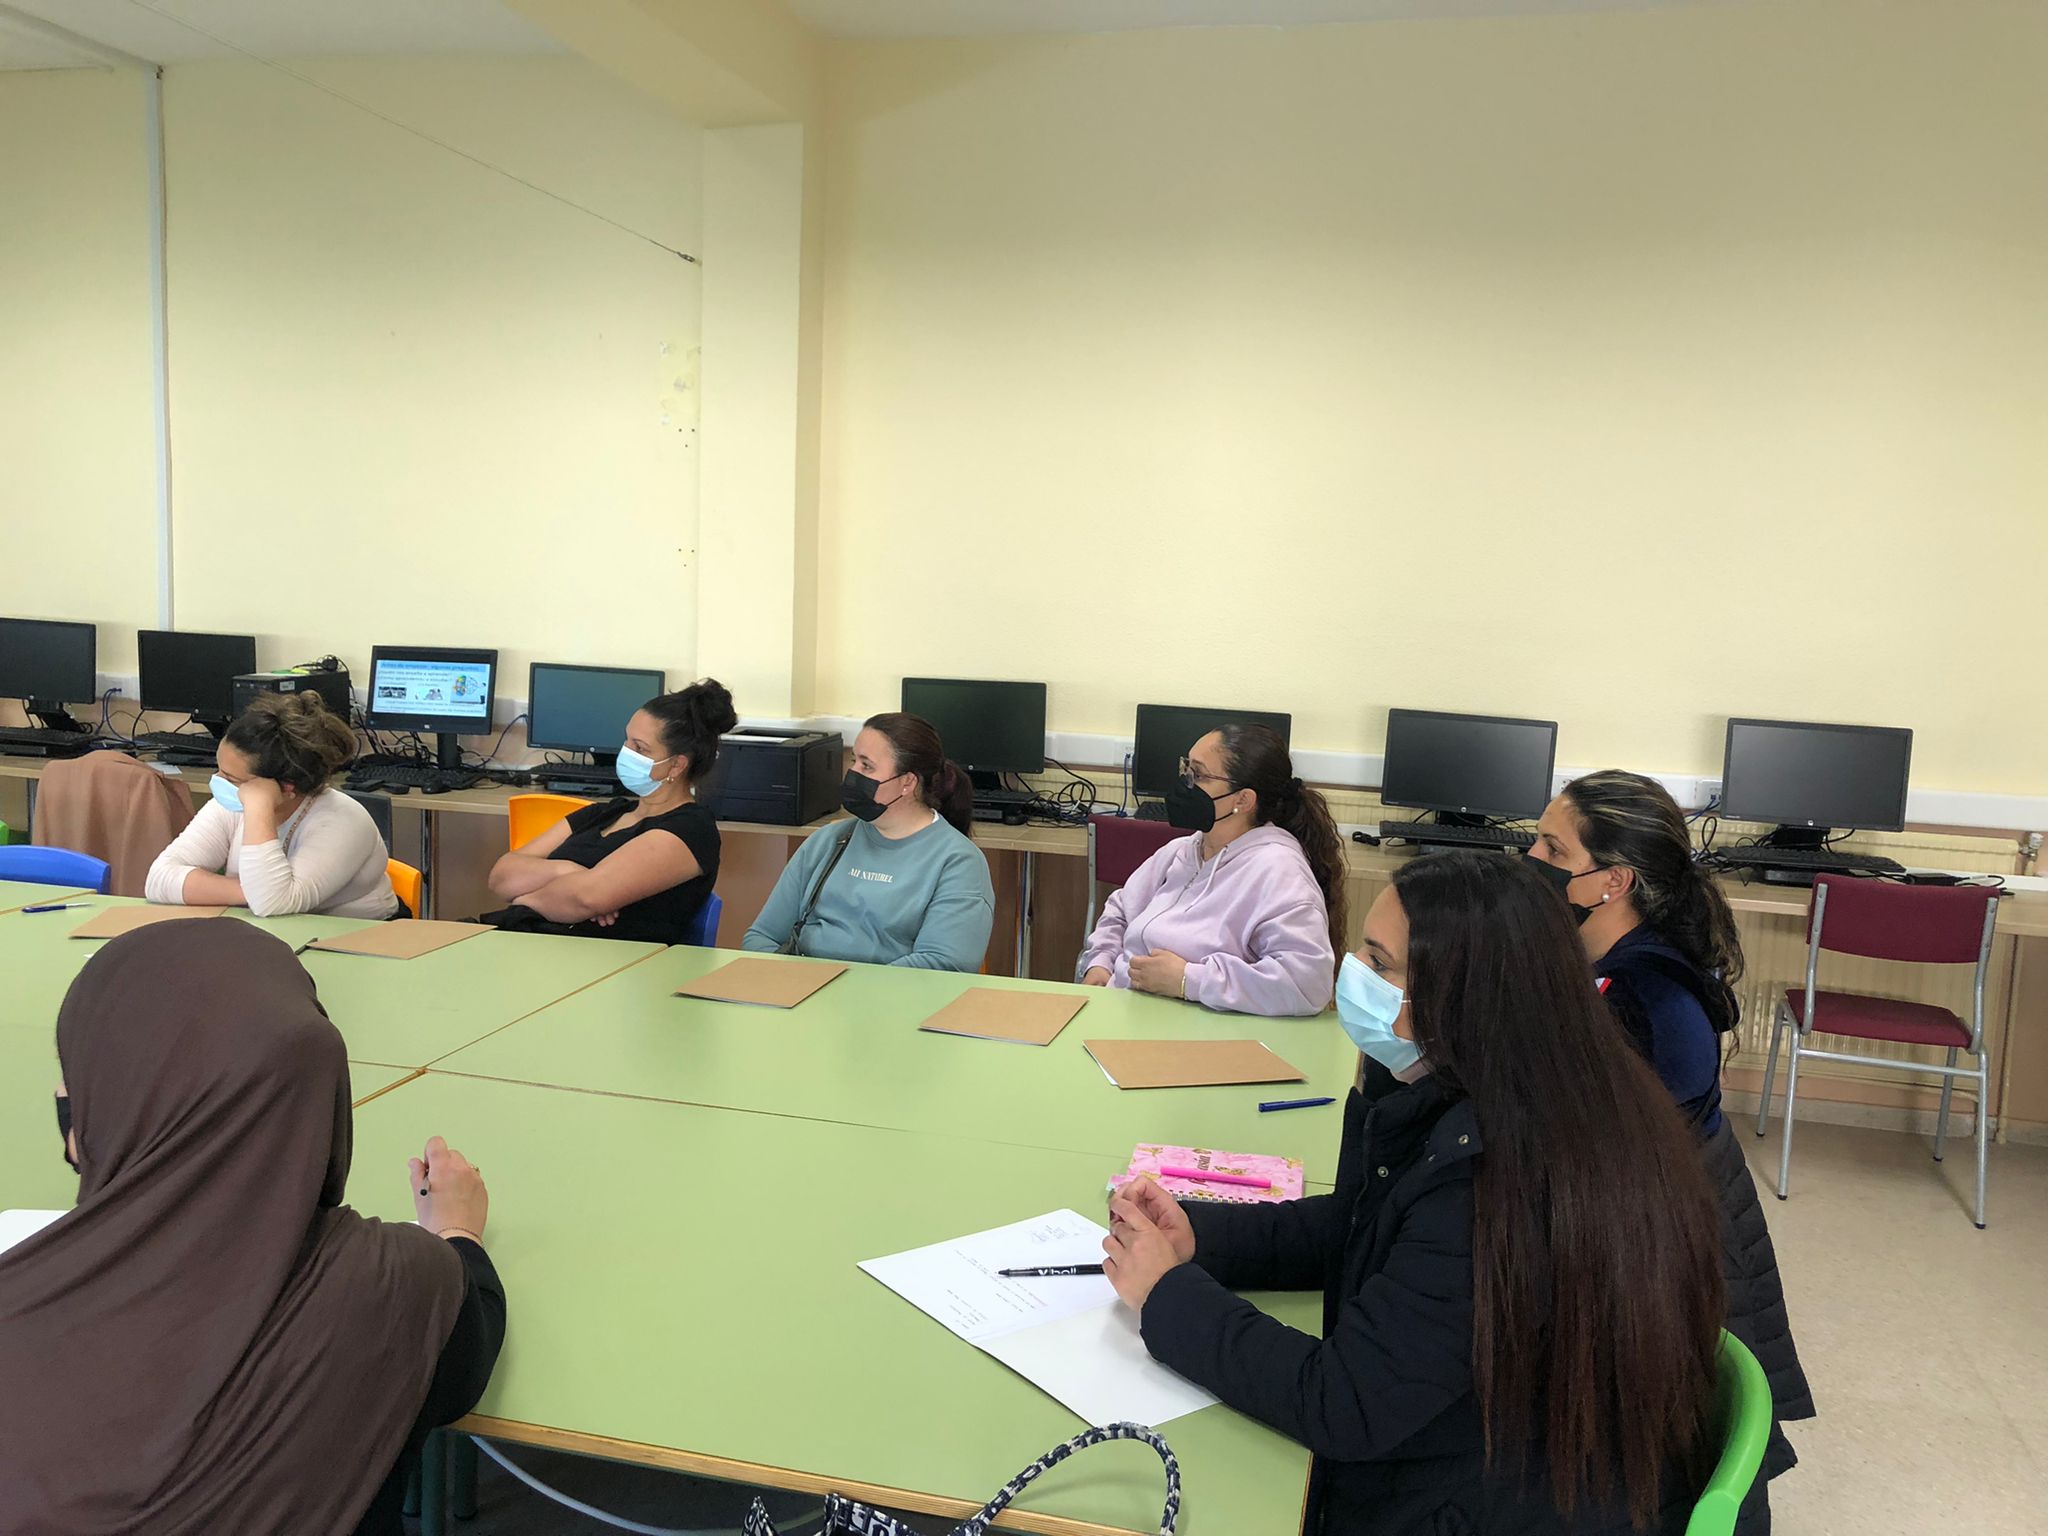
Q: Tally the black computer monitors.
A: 8